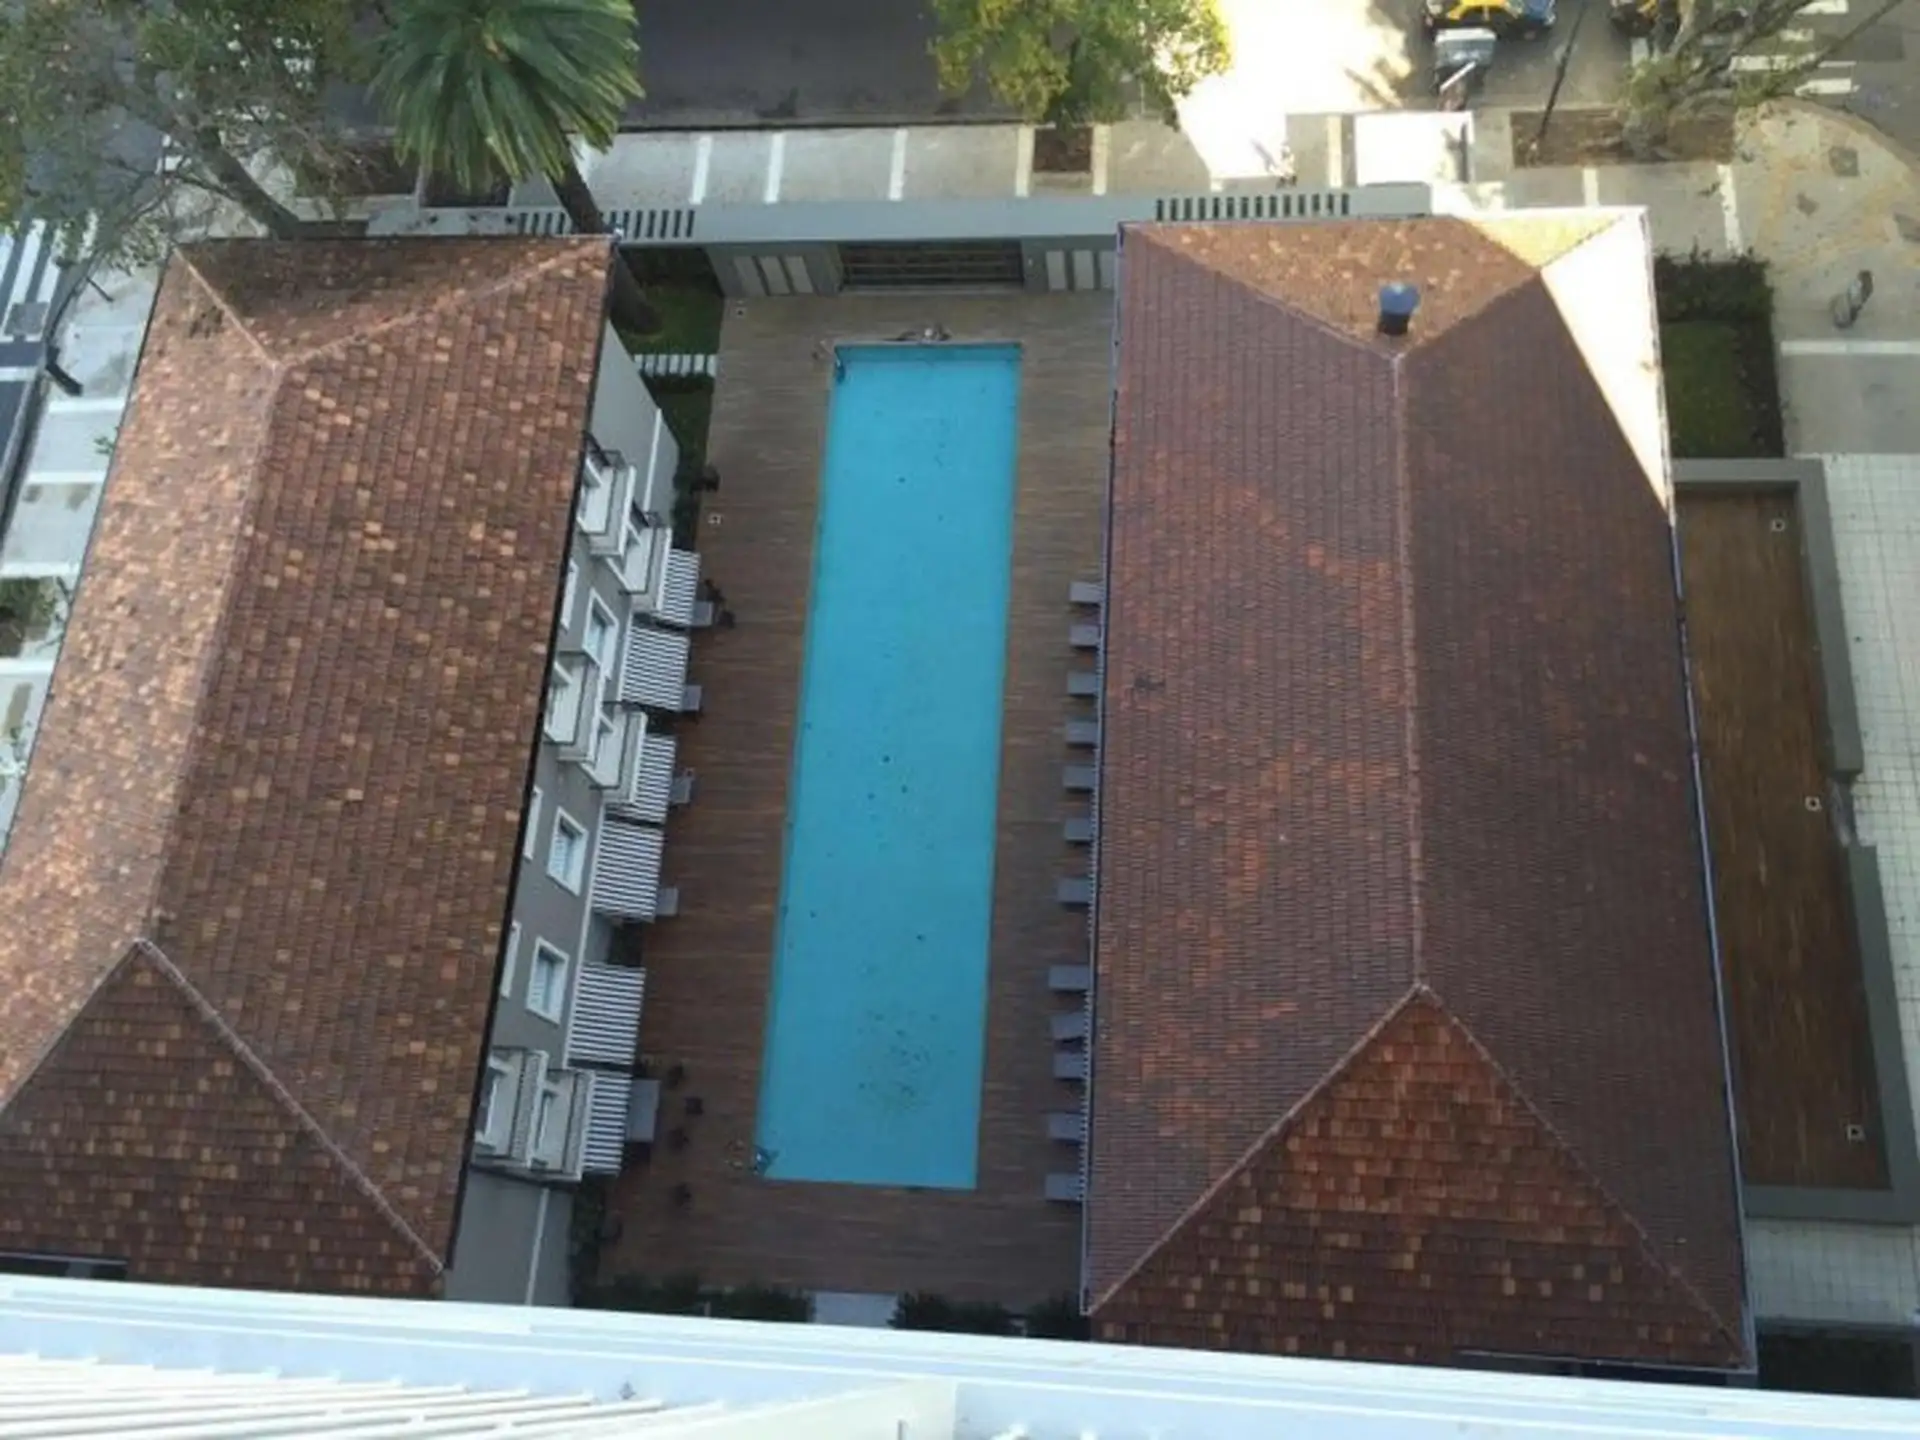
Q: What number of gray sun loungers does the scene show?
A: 12